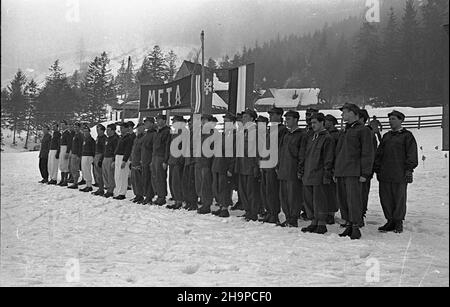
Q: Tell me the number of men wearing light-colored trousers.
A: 4